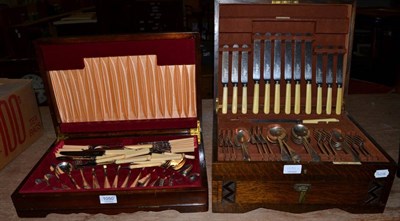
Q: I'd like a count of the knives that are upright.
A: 12